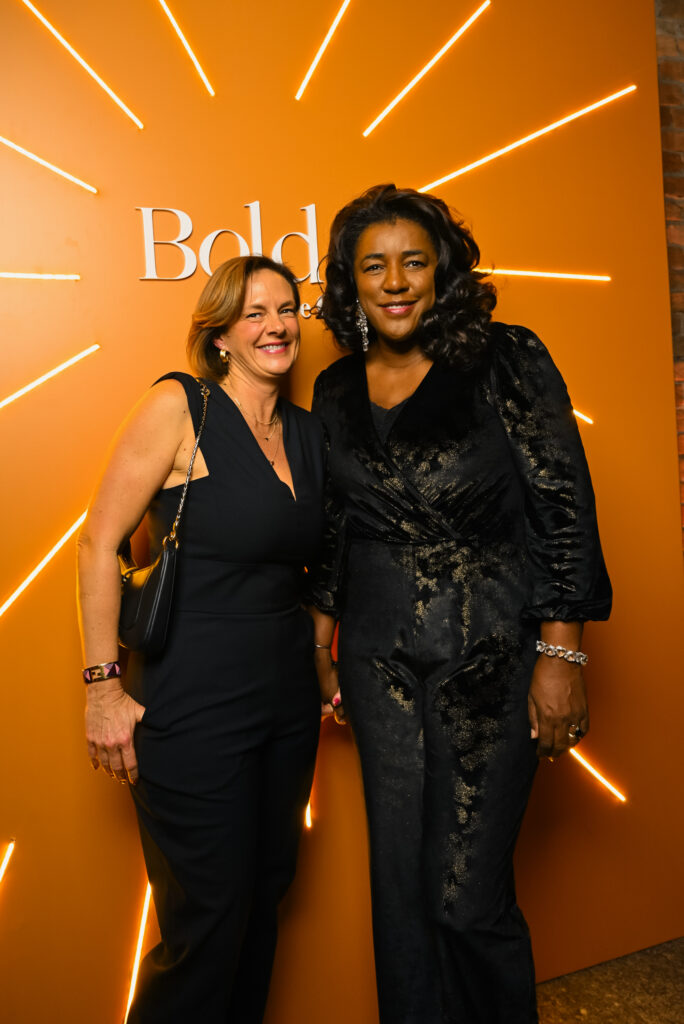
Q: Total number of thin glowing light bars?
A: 15